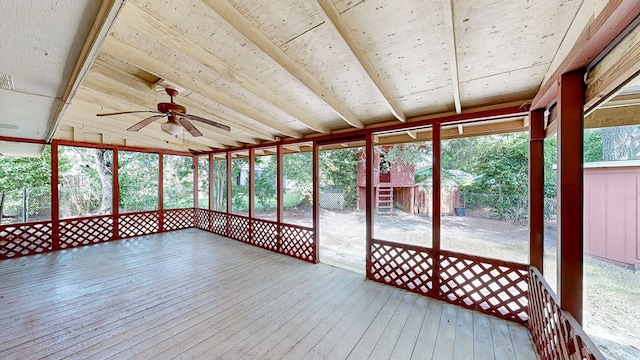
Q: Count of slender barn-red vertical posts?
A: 13